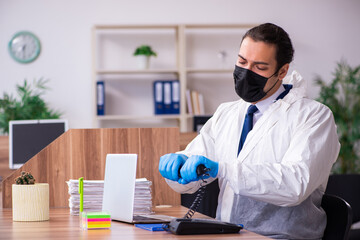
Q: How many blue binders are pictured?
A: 4